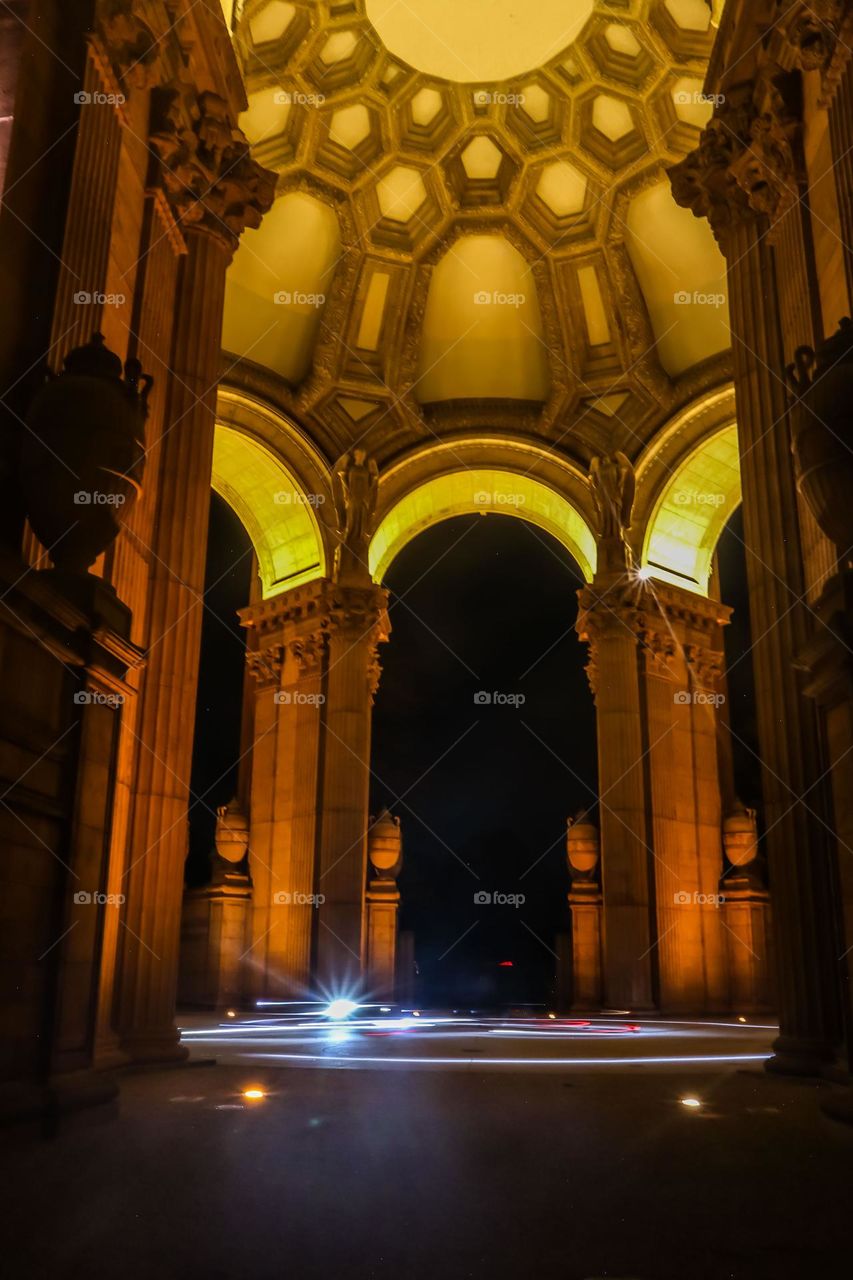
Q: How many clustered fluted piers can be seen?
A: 4